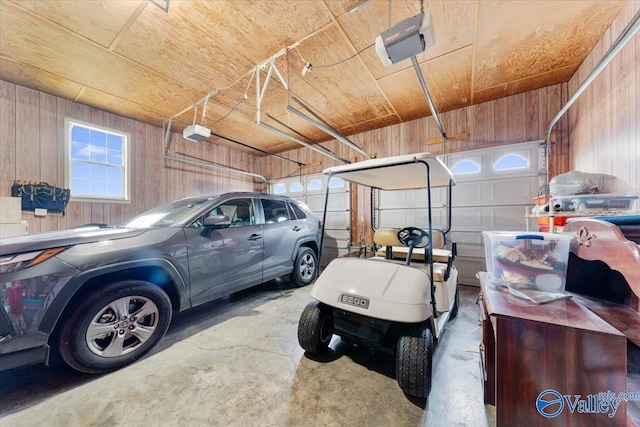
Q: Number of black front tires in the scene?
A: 3